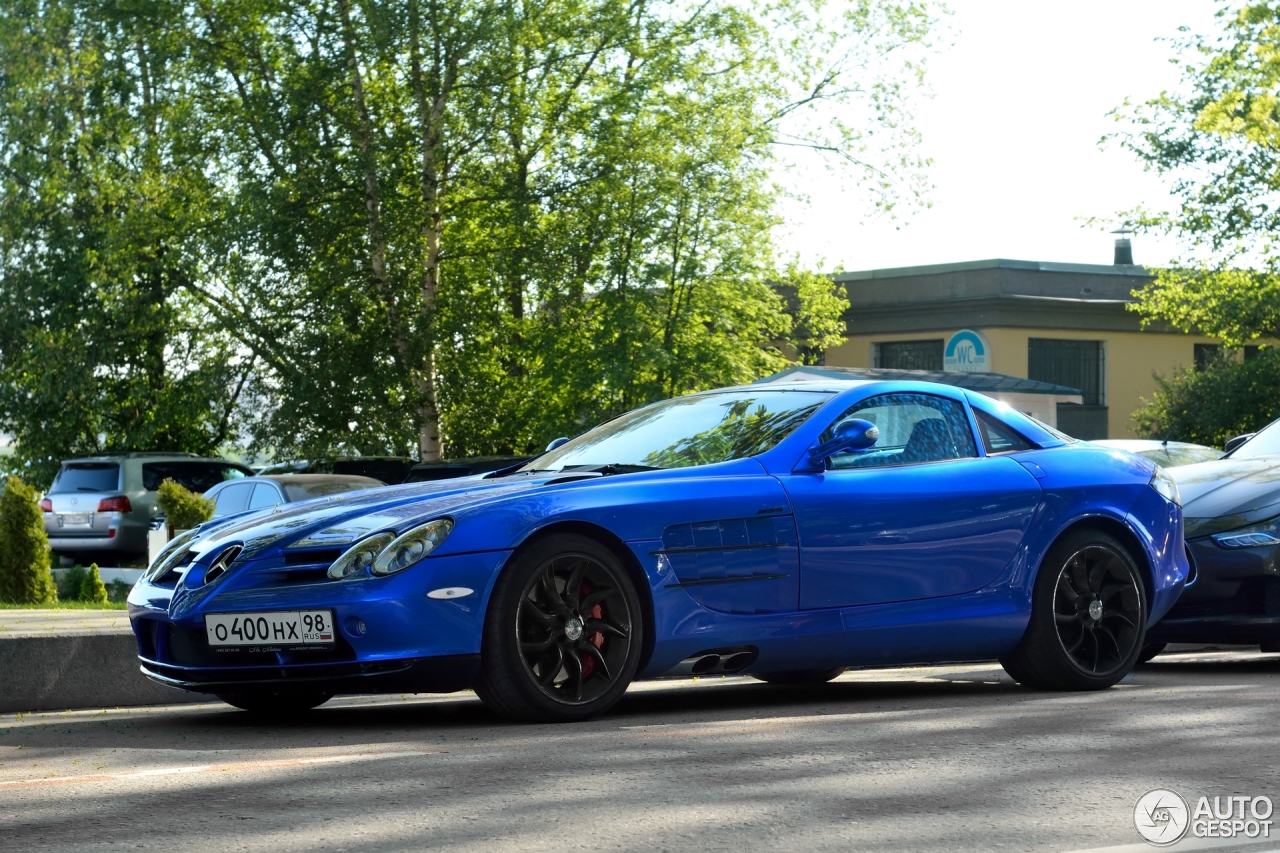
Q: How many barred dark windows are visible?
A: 2